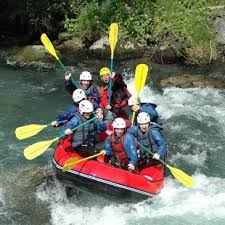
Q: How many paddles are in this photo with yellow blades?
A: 7